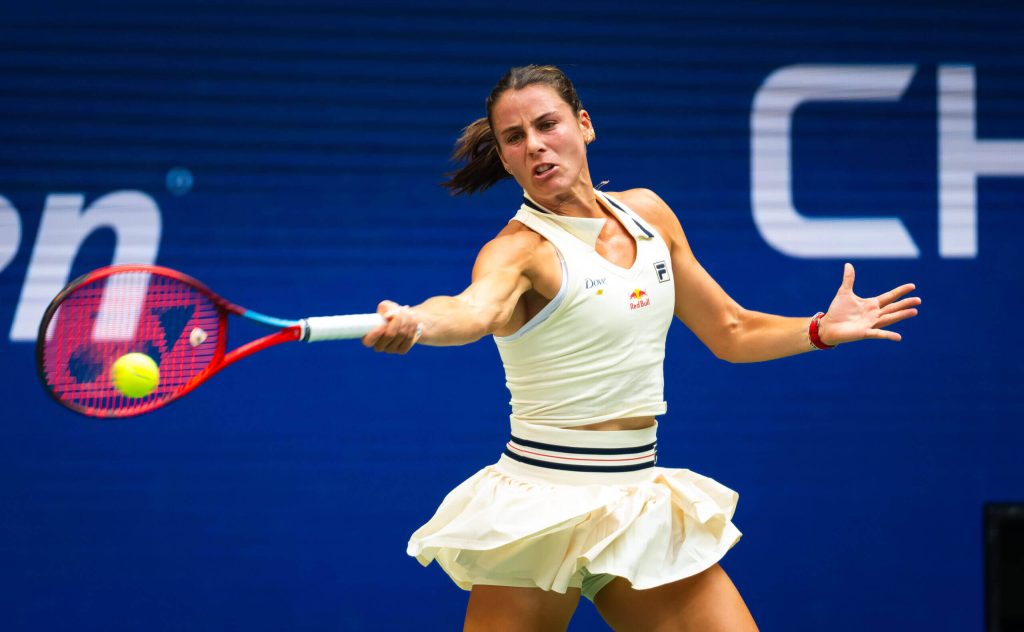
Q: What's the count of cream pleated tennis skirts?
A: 1